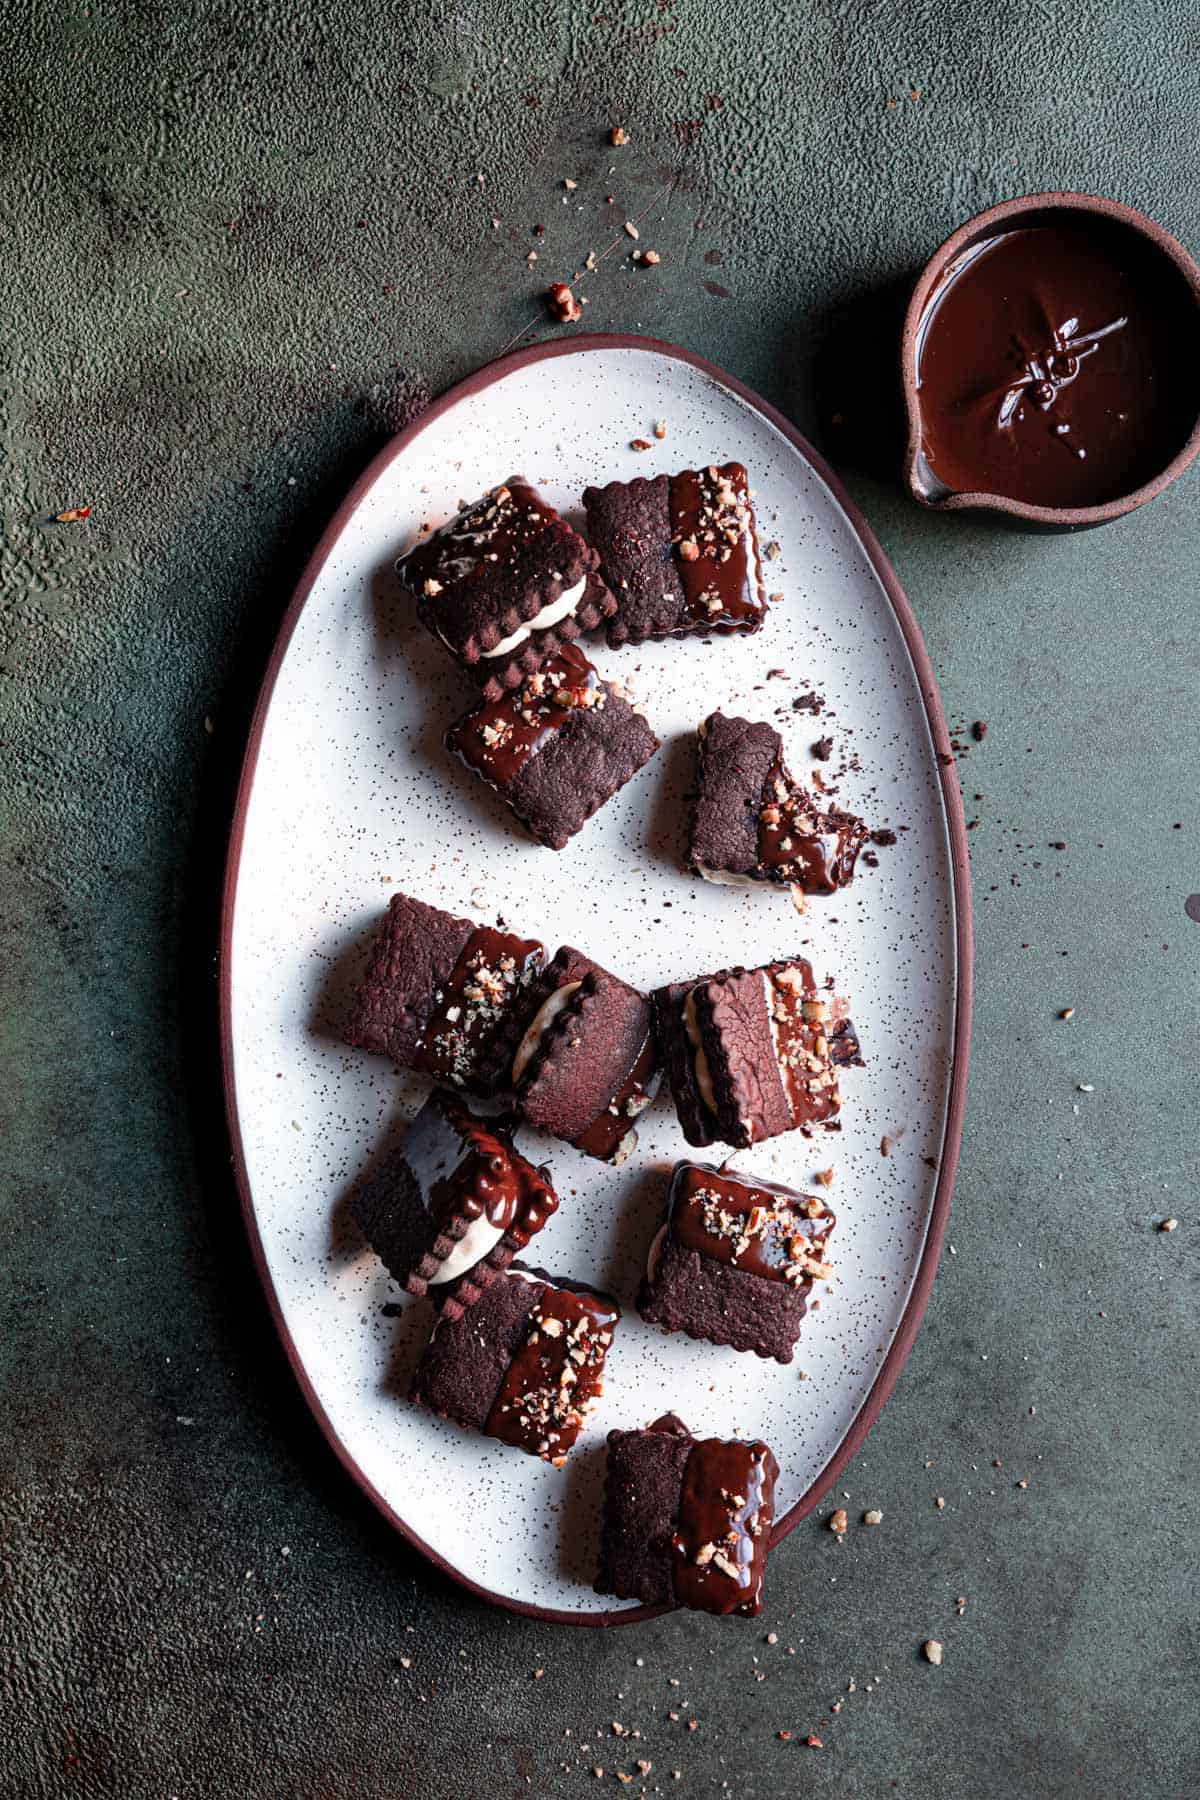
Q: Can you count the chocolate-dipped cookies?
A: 11